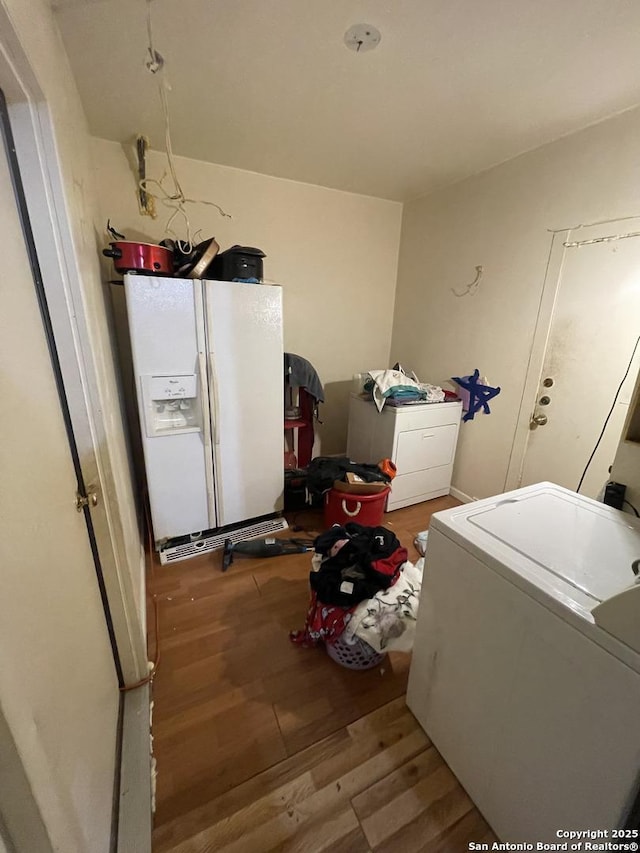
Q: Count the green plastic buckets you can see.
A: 0